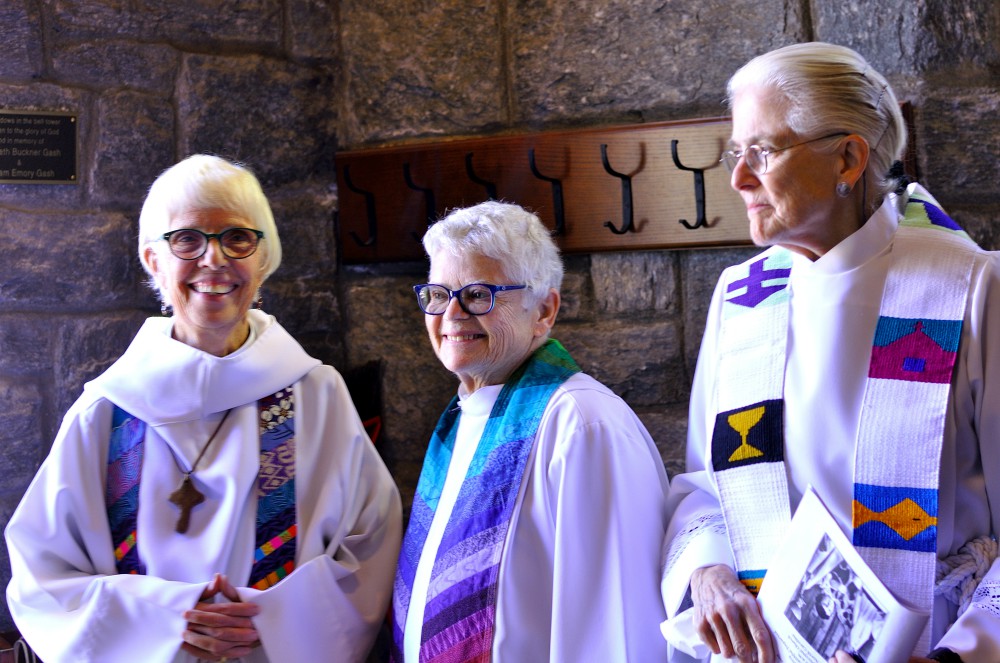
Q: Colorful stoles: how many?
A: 3